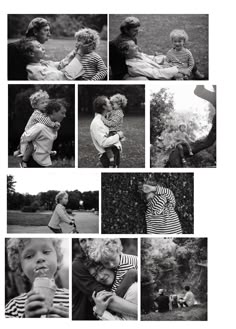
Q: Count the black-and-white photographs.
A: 10